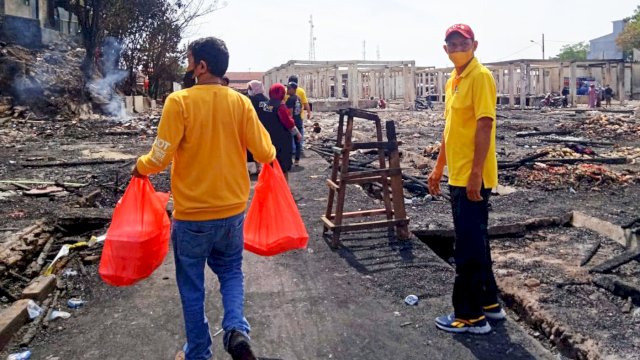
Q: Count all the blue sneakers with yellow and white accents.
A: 2